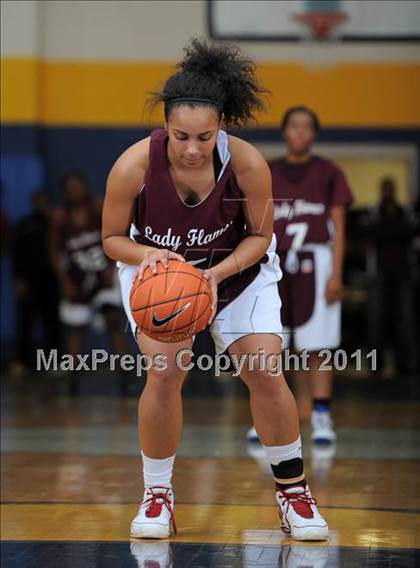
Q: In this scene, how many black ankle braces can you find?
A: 1